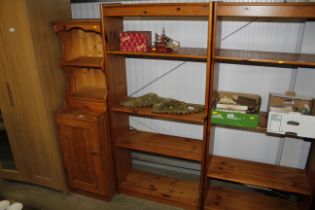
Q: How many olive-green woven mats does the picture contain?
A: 2